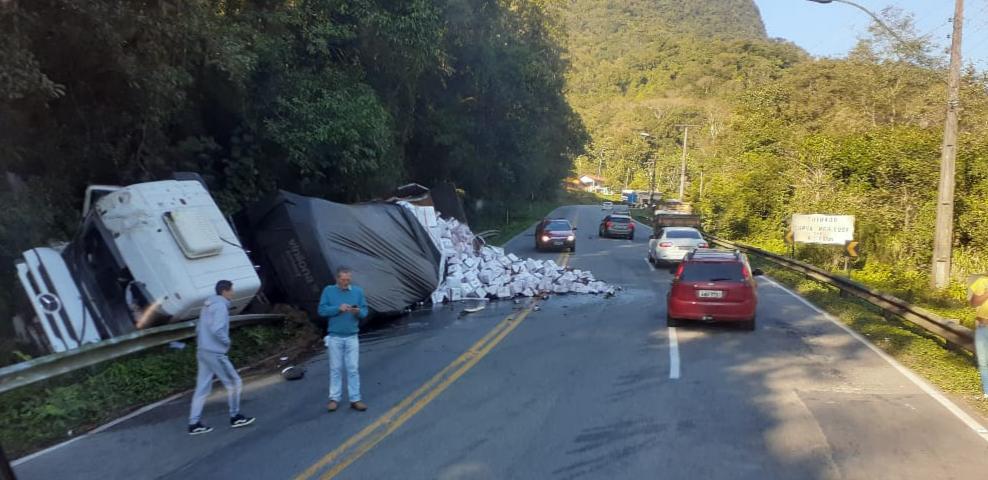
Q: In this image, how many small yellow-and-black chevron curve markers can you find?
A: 2